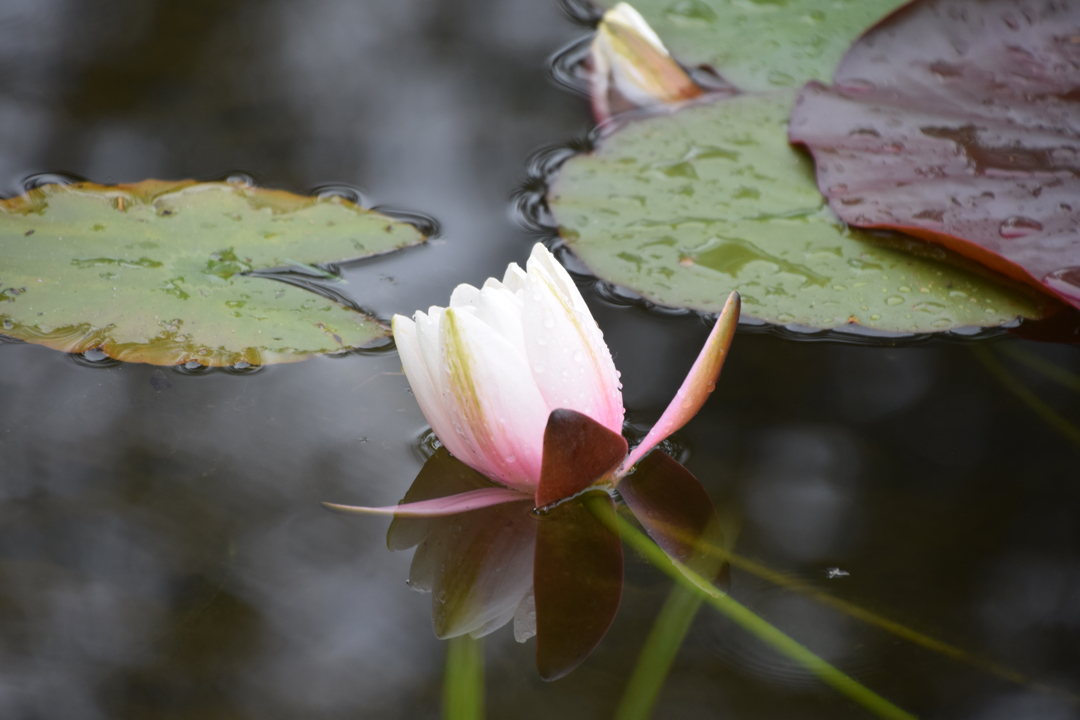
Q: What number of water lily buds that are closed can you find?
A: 1